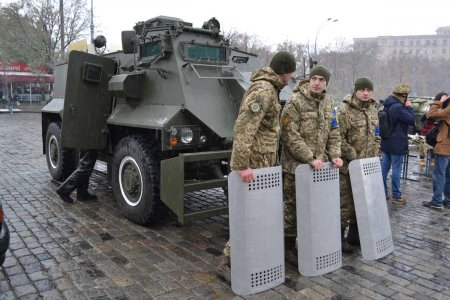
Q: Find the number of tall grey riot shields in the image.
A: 3